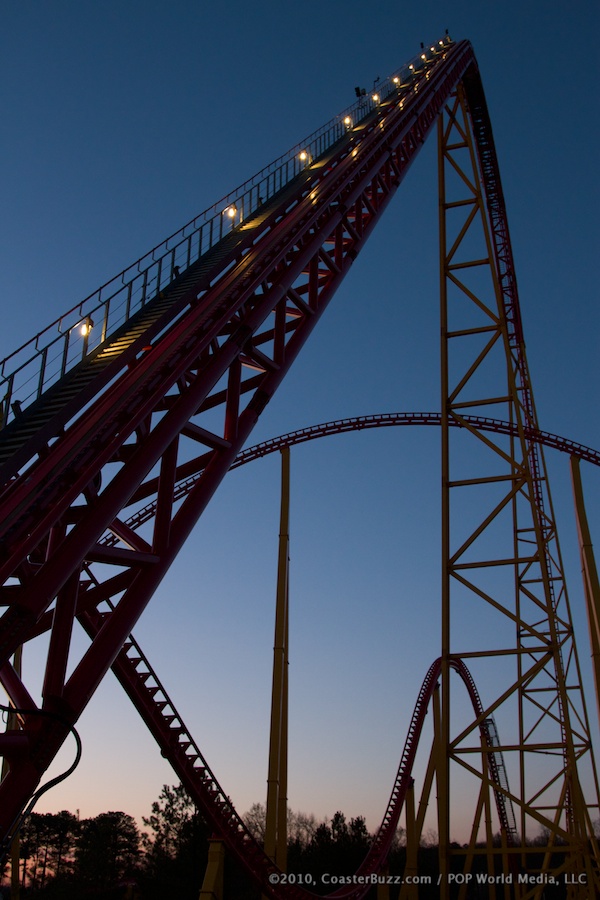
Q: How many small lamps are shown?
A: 10